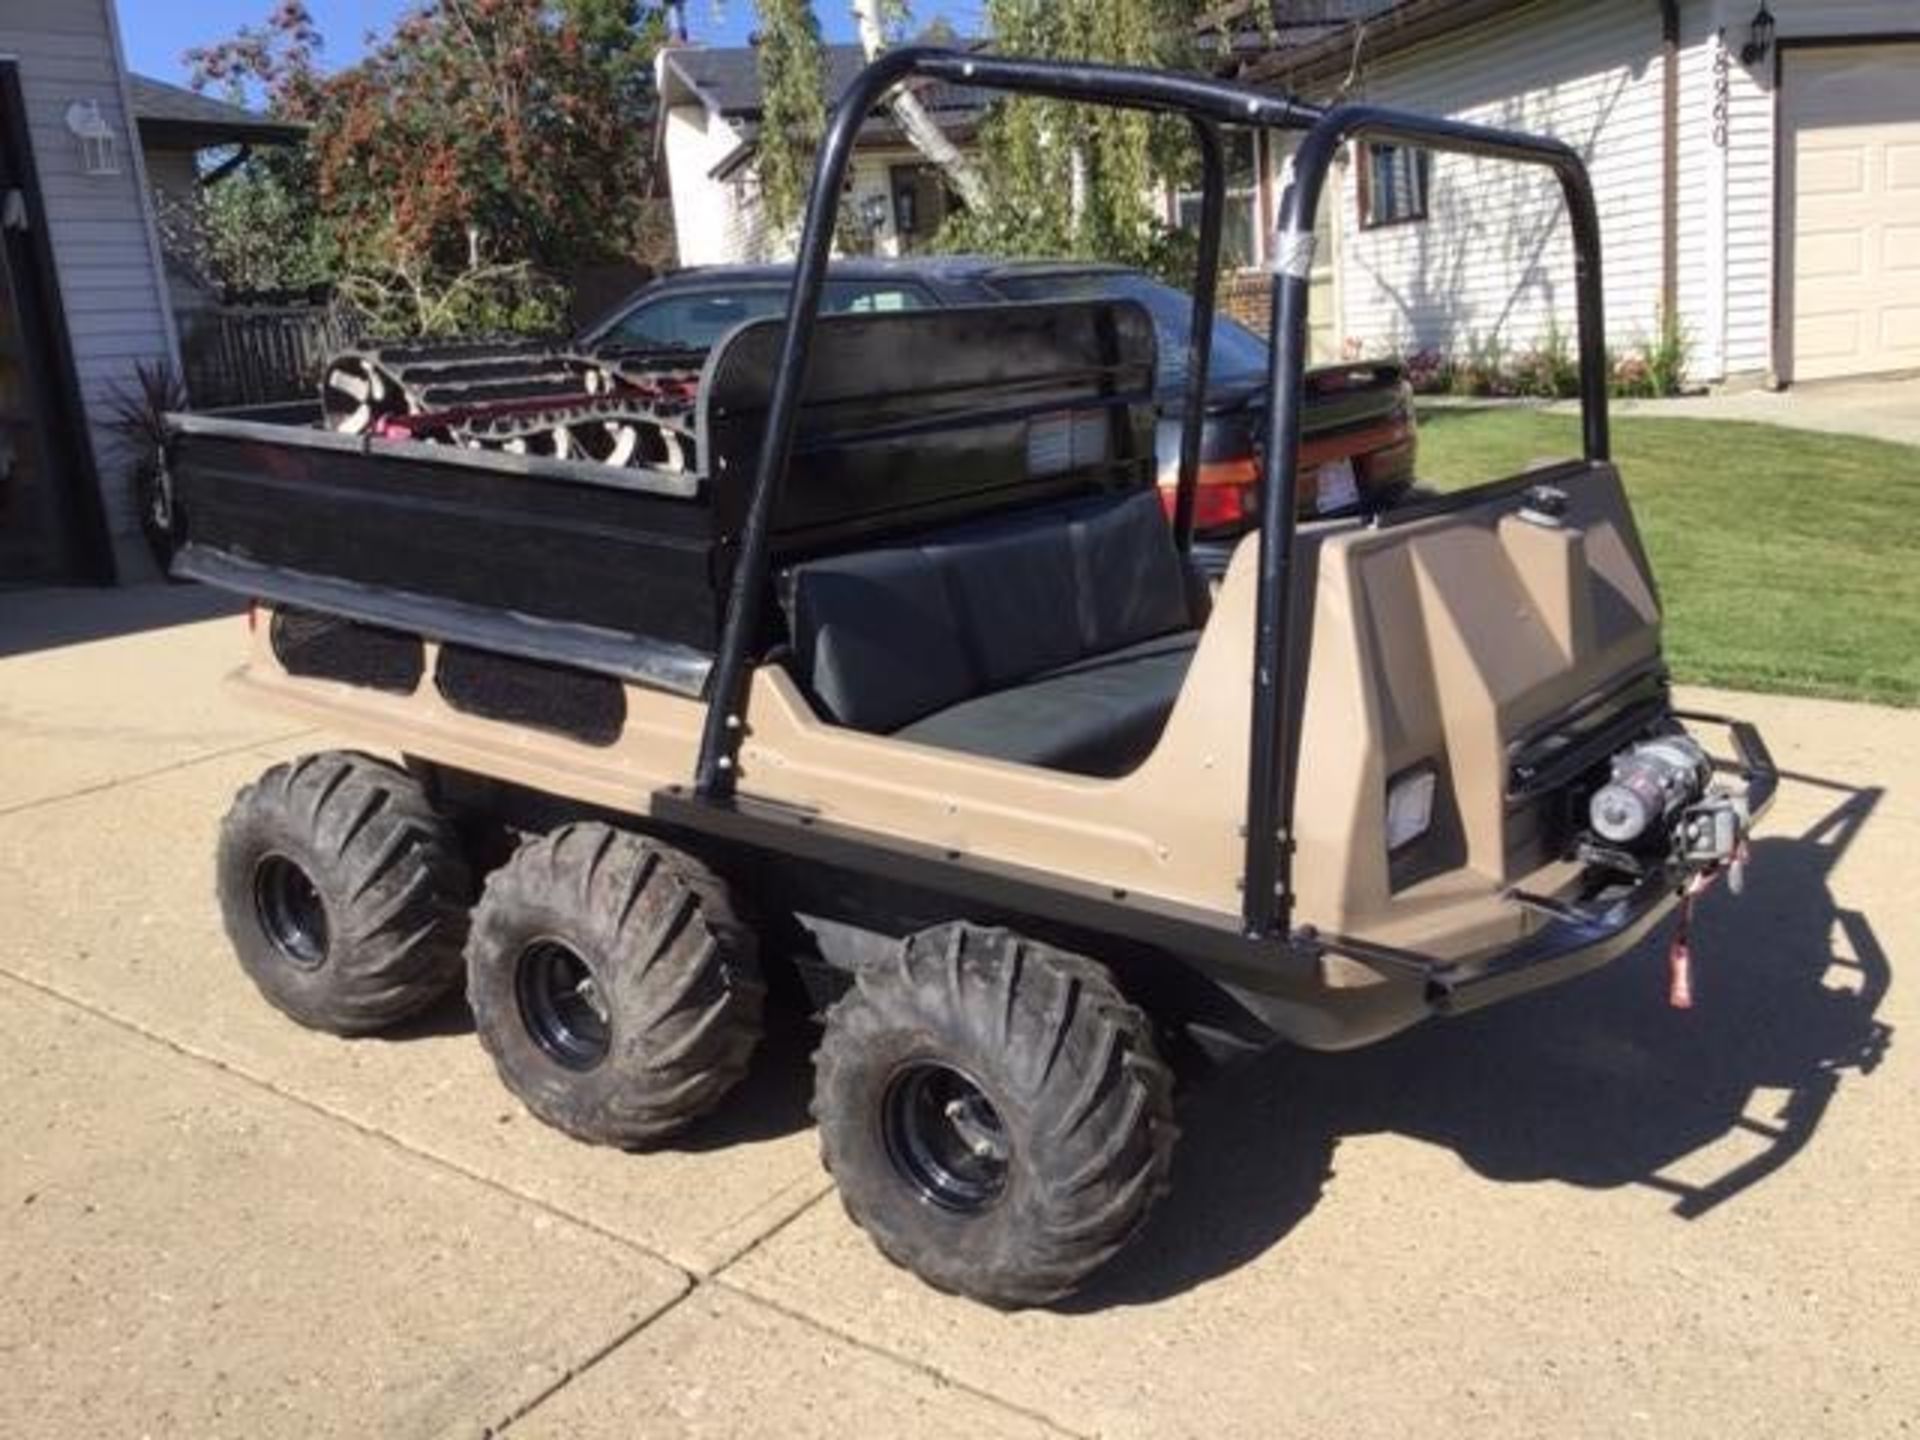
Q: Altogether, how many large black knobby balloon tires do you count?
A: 3